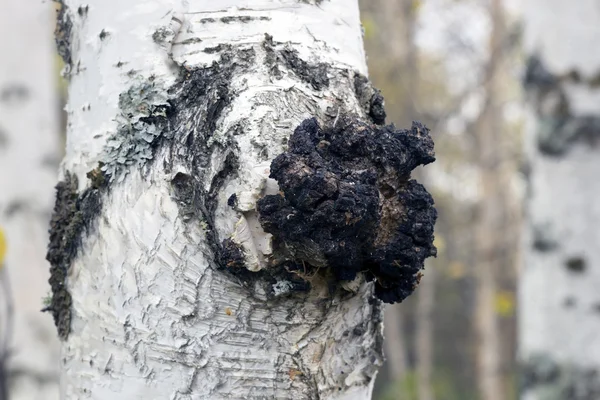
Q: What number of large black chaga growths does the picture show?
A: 1